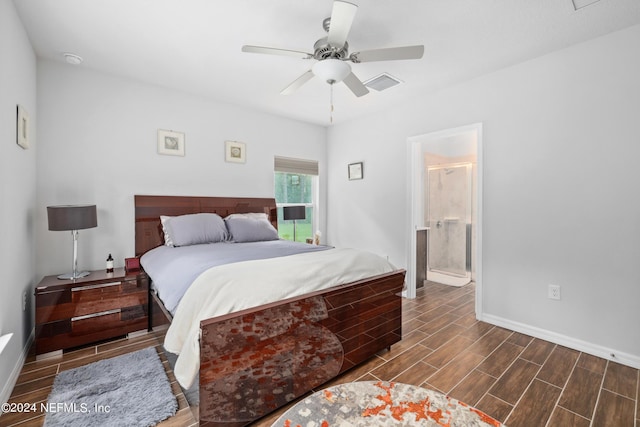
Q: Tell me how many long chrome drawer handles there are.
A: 2